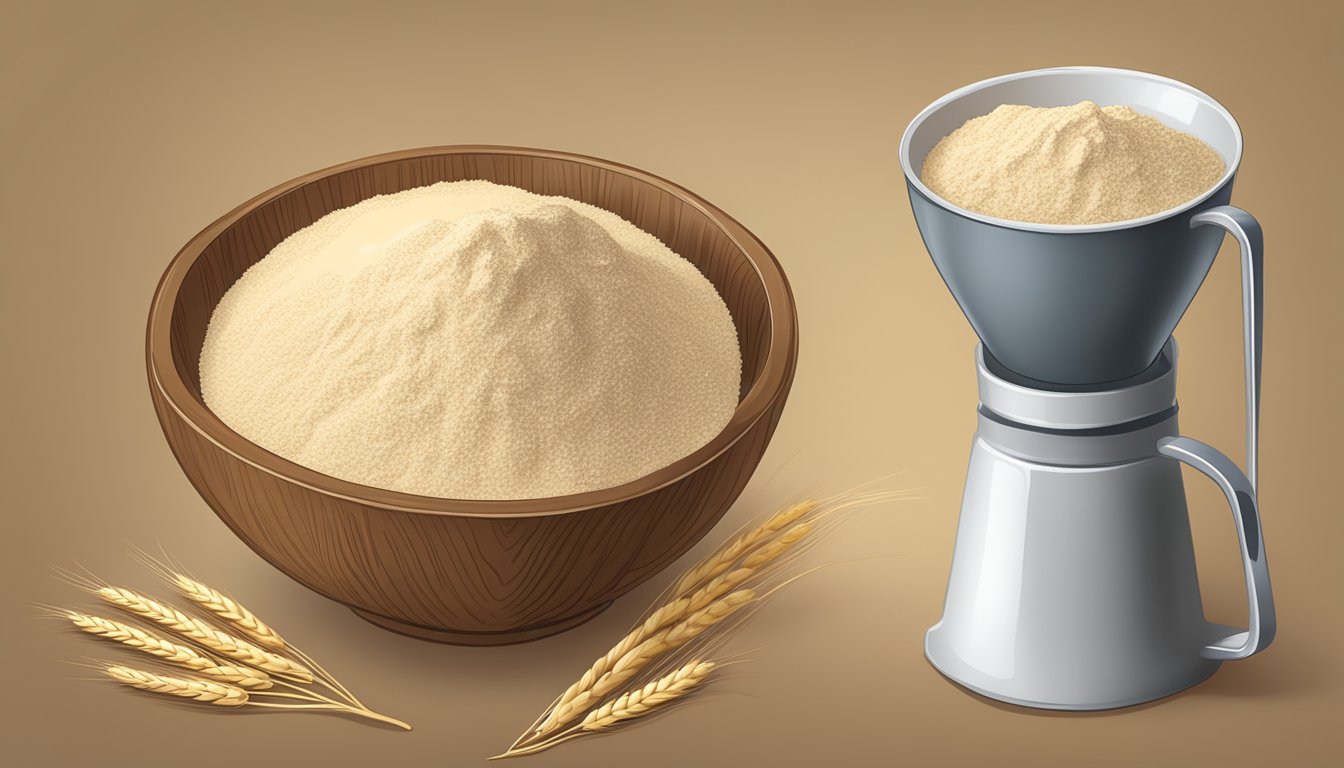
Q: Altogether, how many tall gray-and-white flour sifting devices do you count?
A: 1